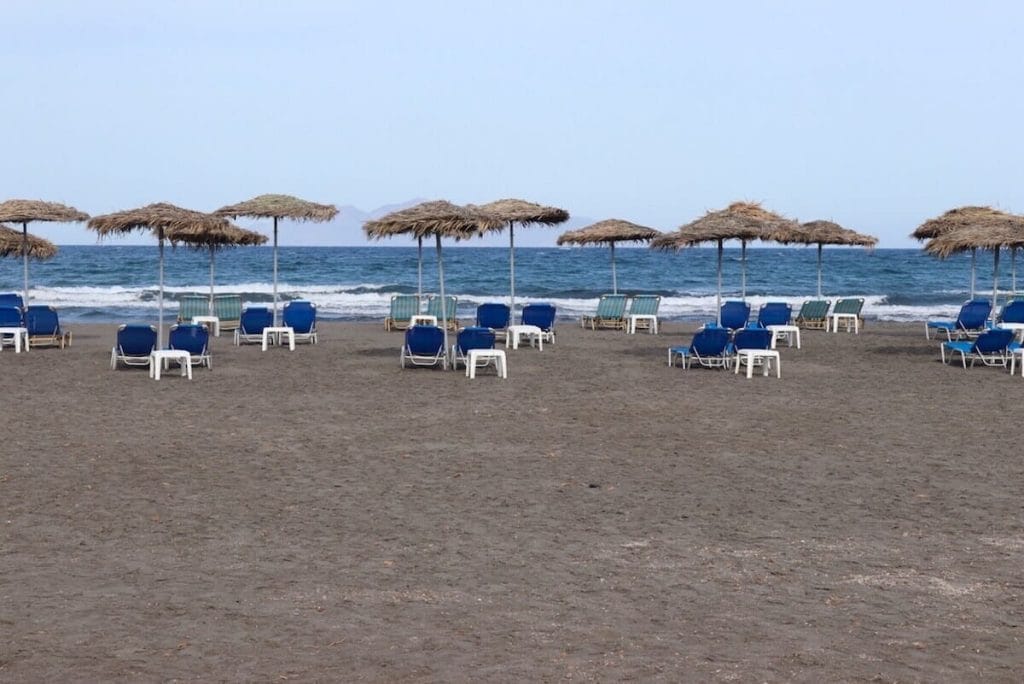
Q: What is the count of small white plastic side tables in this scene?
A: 13